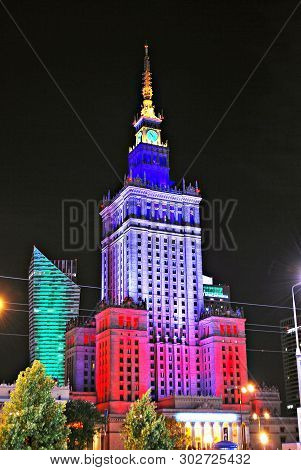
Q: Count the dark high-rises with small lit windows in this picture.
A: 1